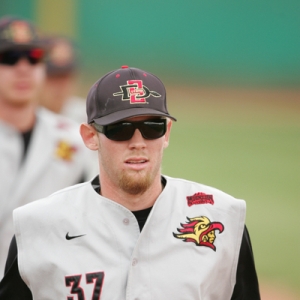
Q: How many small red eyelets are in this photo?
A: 3